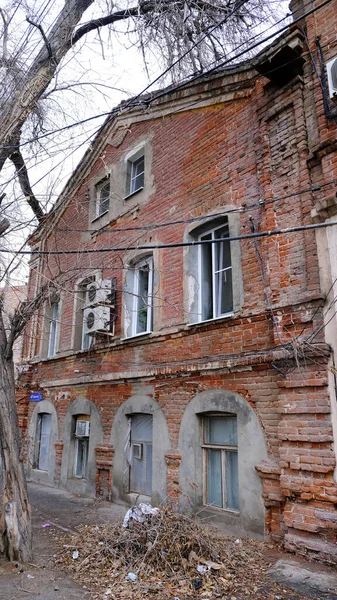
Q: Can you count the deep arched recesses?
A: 4